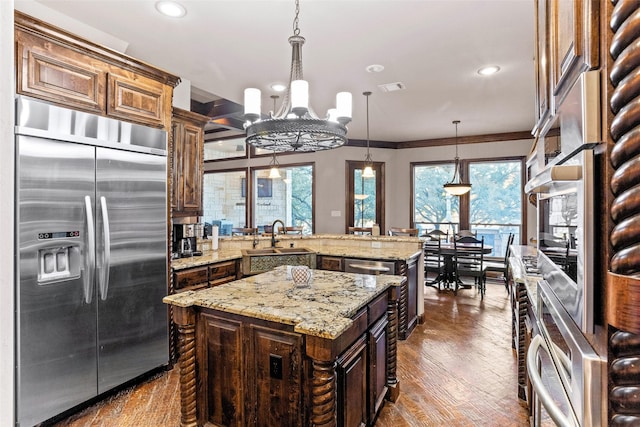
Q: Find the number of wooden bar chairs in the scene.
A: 4